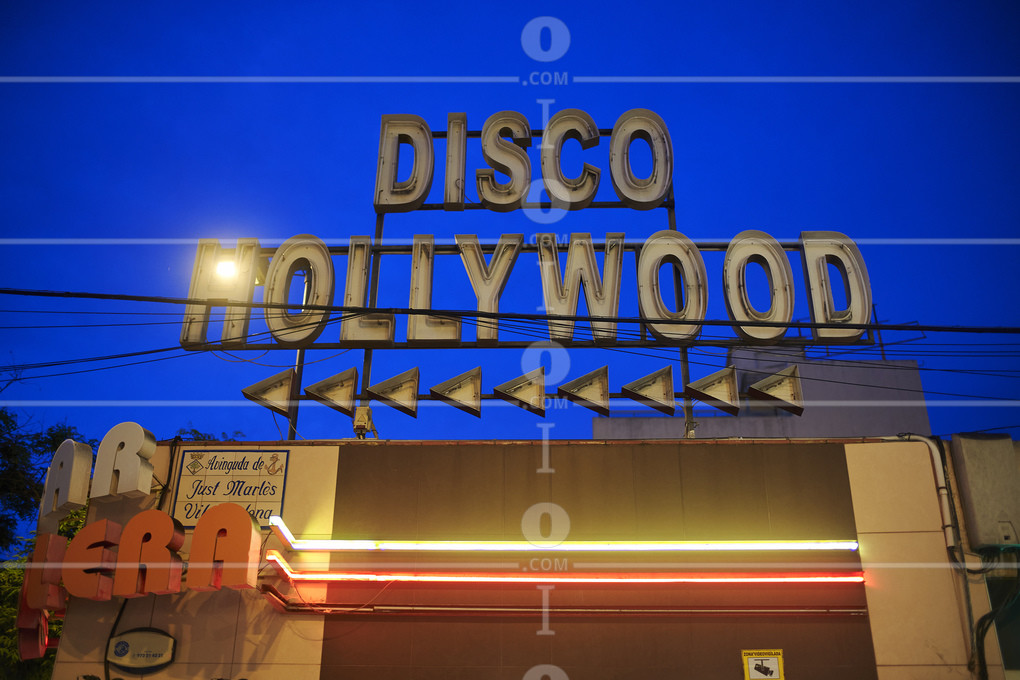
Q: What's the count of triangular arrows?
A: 9